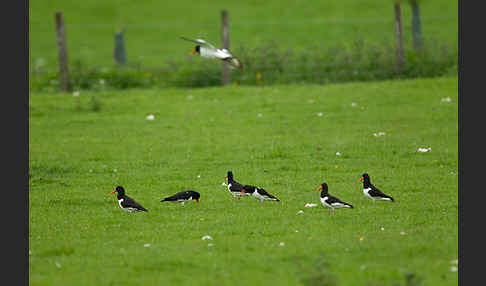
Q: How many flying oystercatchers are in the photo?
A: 1